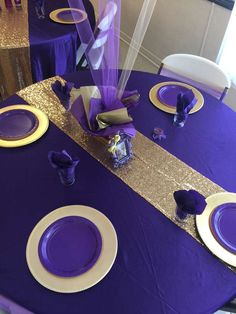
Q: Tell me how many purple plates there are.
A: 5